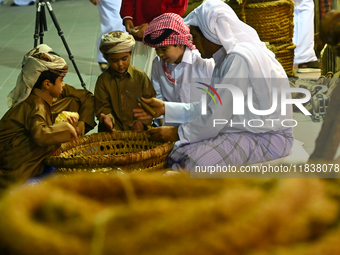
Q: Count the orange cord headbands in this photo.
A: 0